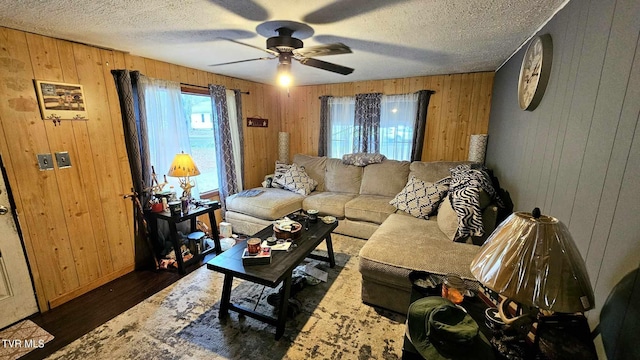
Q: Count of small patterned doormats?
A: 1